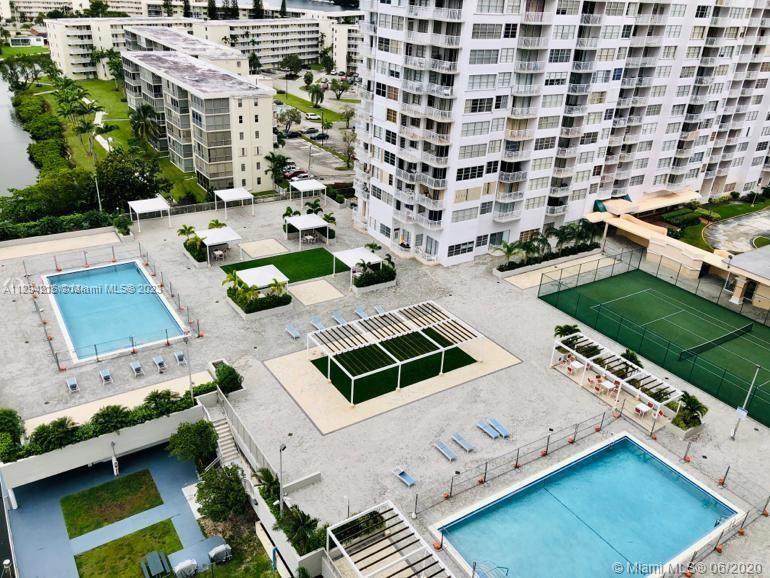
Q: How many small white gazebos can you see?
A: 7